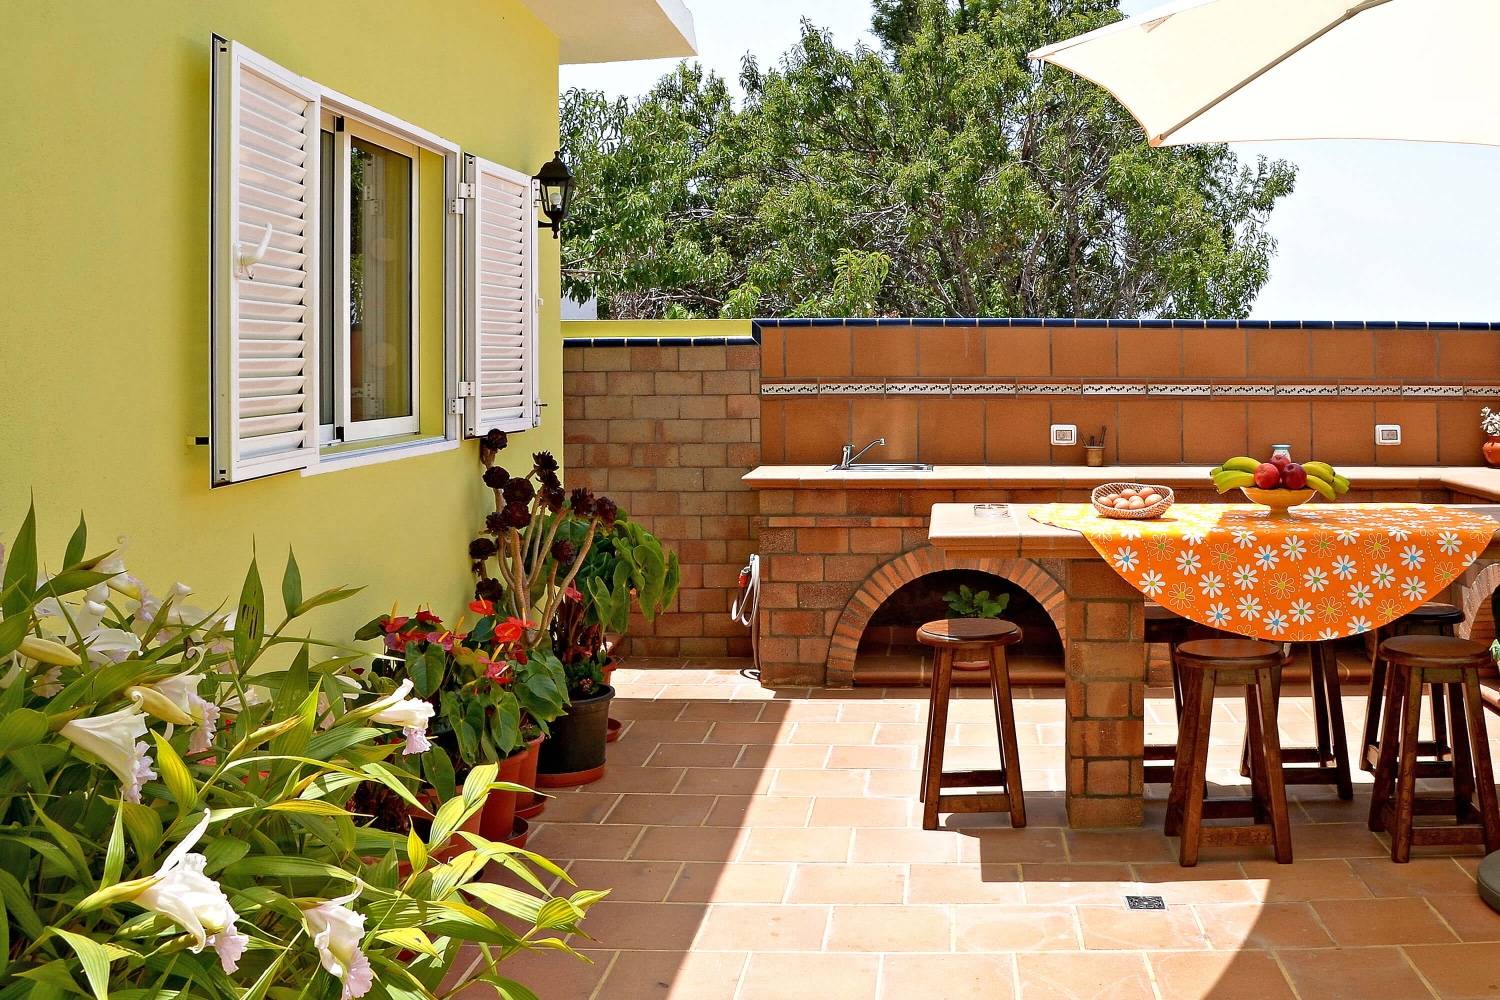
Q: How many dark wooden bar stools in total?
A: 6